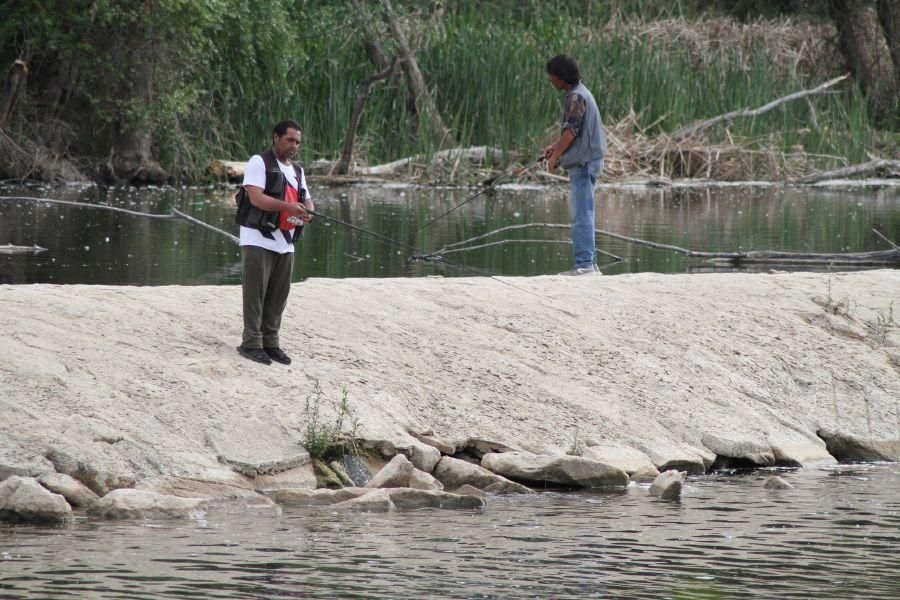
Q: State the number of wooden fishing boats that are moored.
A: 0